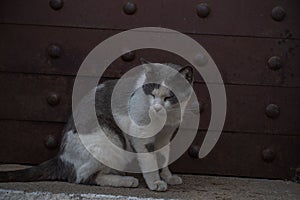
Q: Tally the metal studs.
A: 14